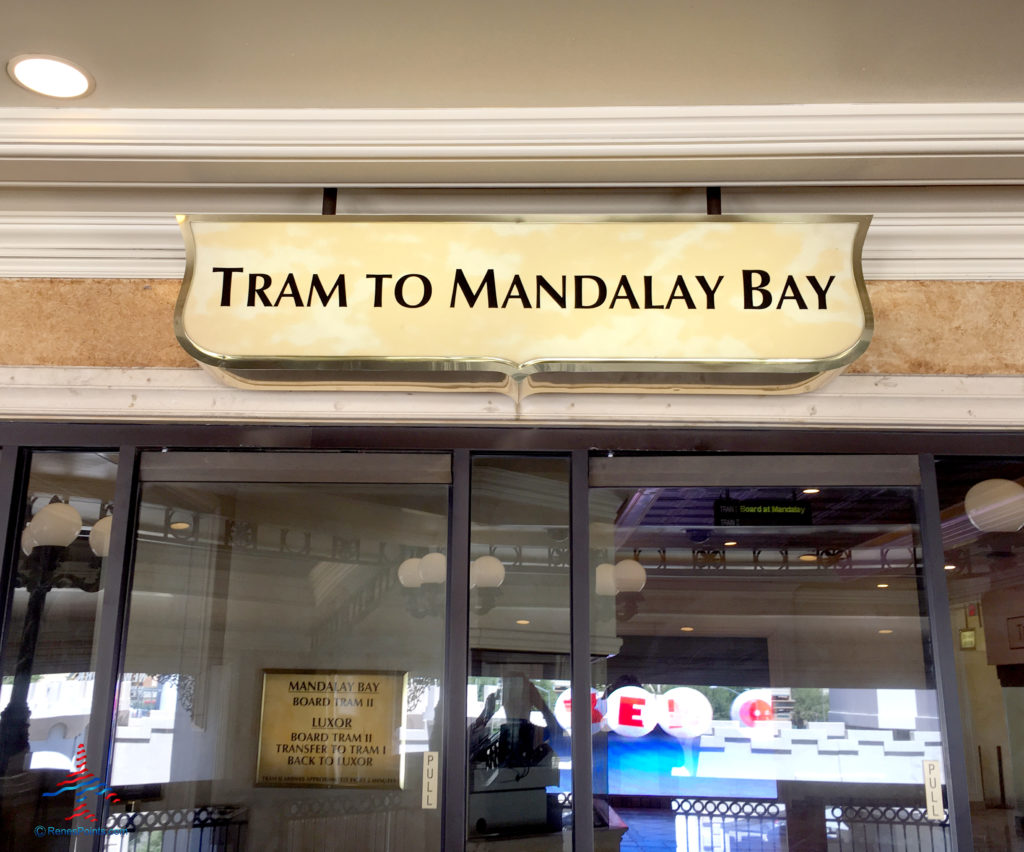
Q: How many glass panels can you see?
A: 5